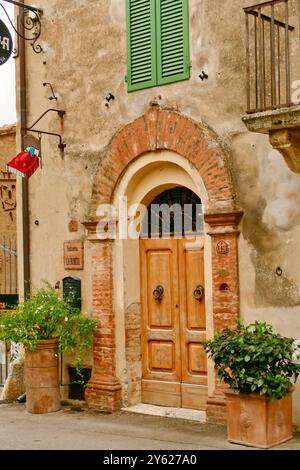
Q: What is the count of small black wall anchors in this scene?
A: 2